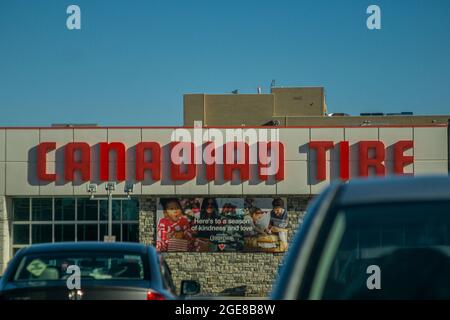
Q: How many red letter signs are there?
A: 12